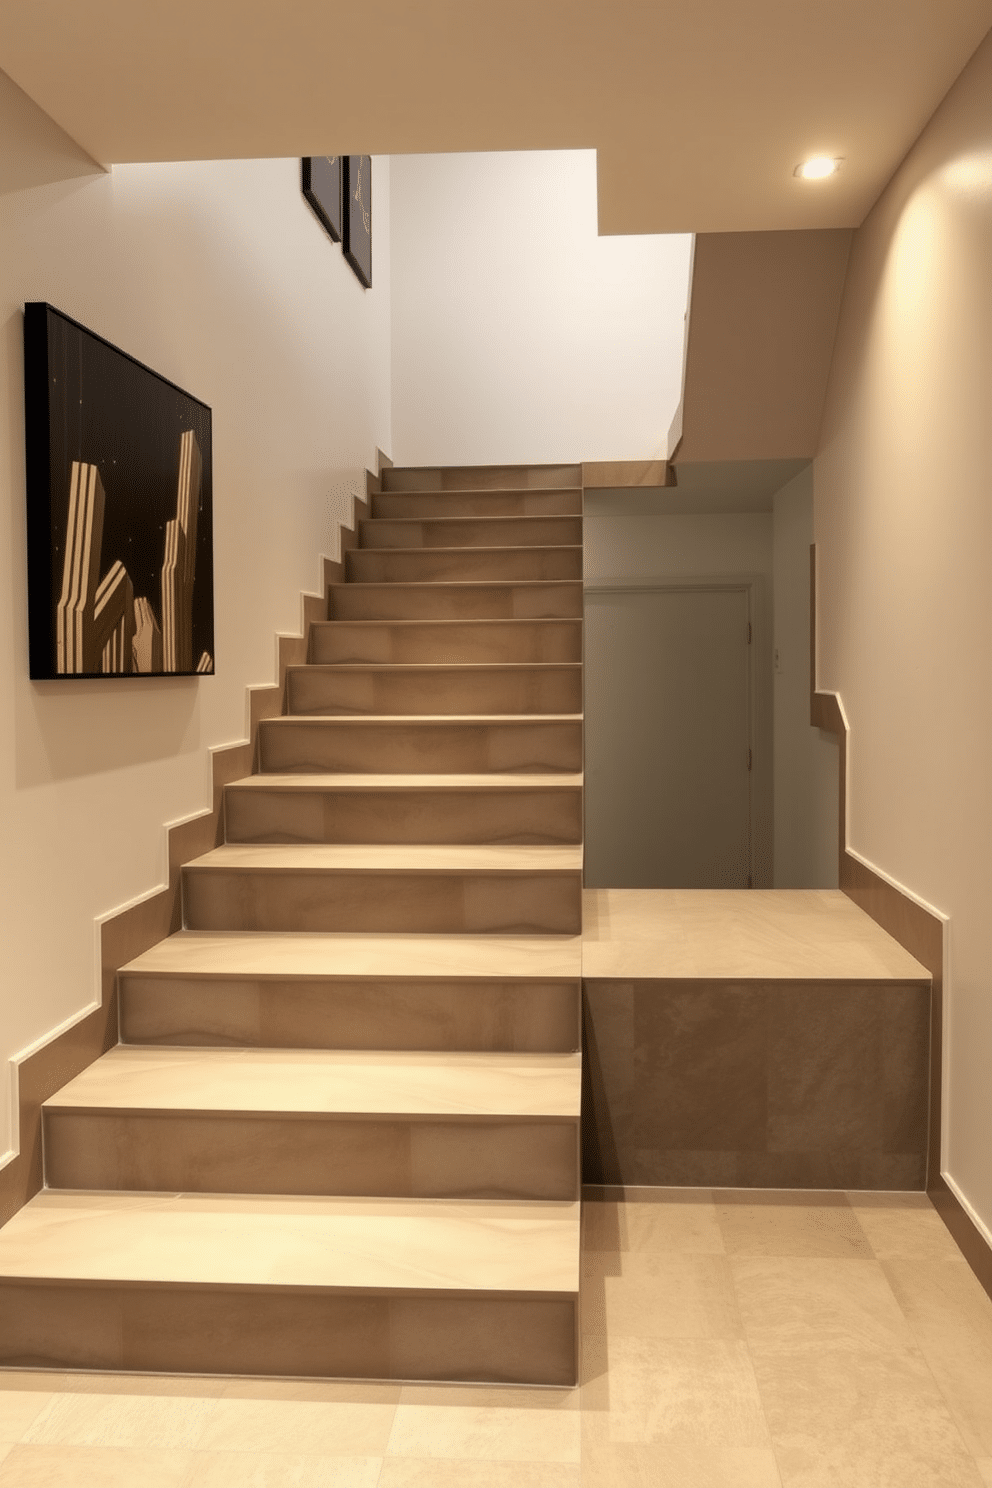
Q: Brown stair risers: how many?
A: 13